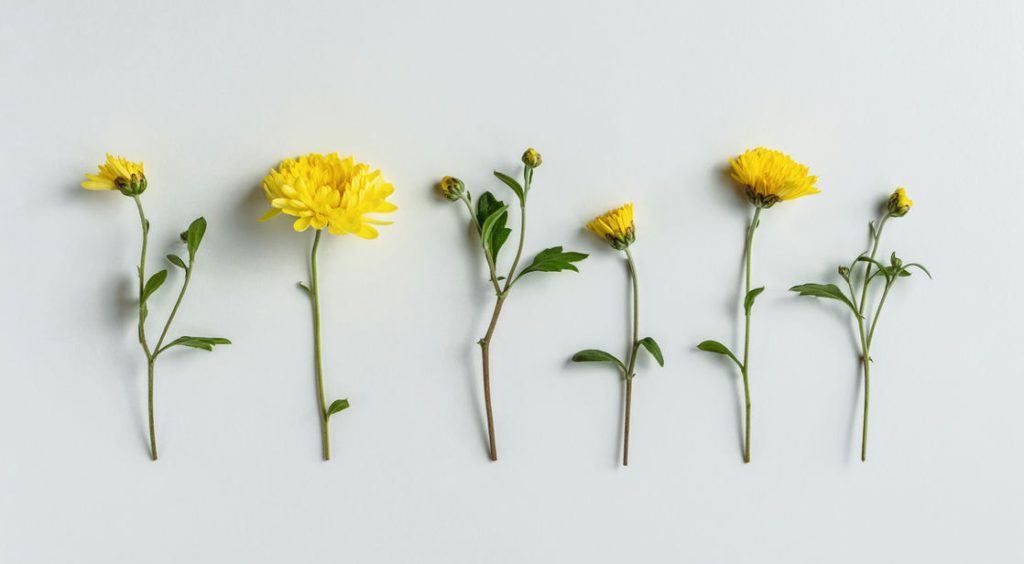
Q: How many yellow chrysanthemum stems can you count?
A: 6